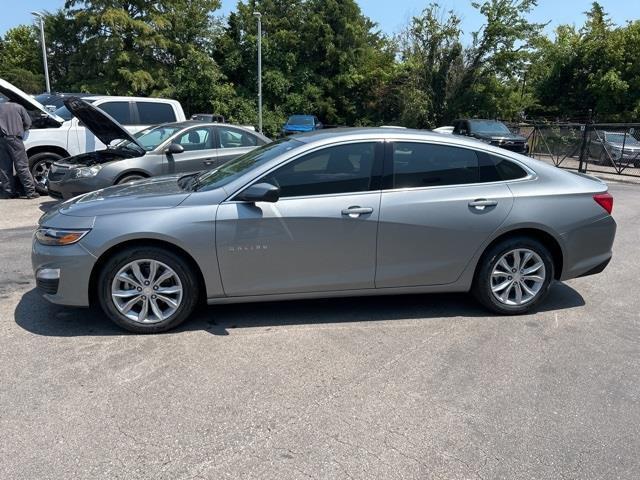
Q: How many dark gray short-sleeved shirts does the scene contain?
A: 1